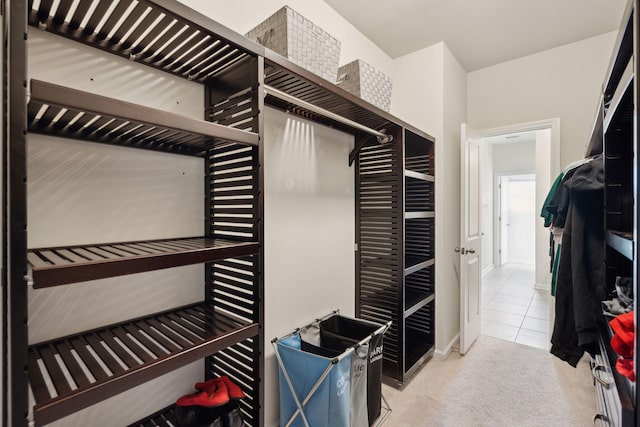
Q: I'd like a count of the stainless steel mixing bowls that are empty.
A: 0